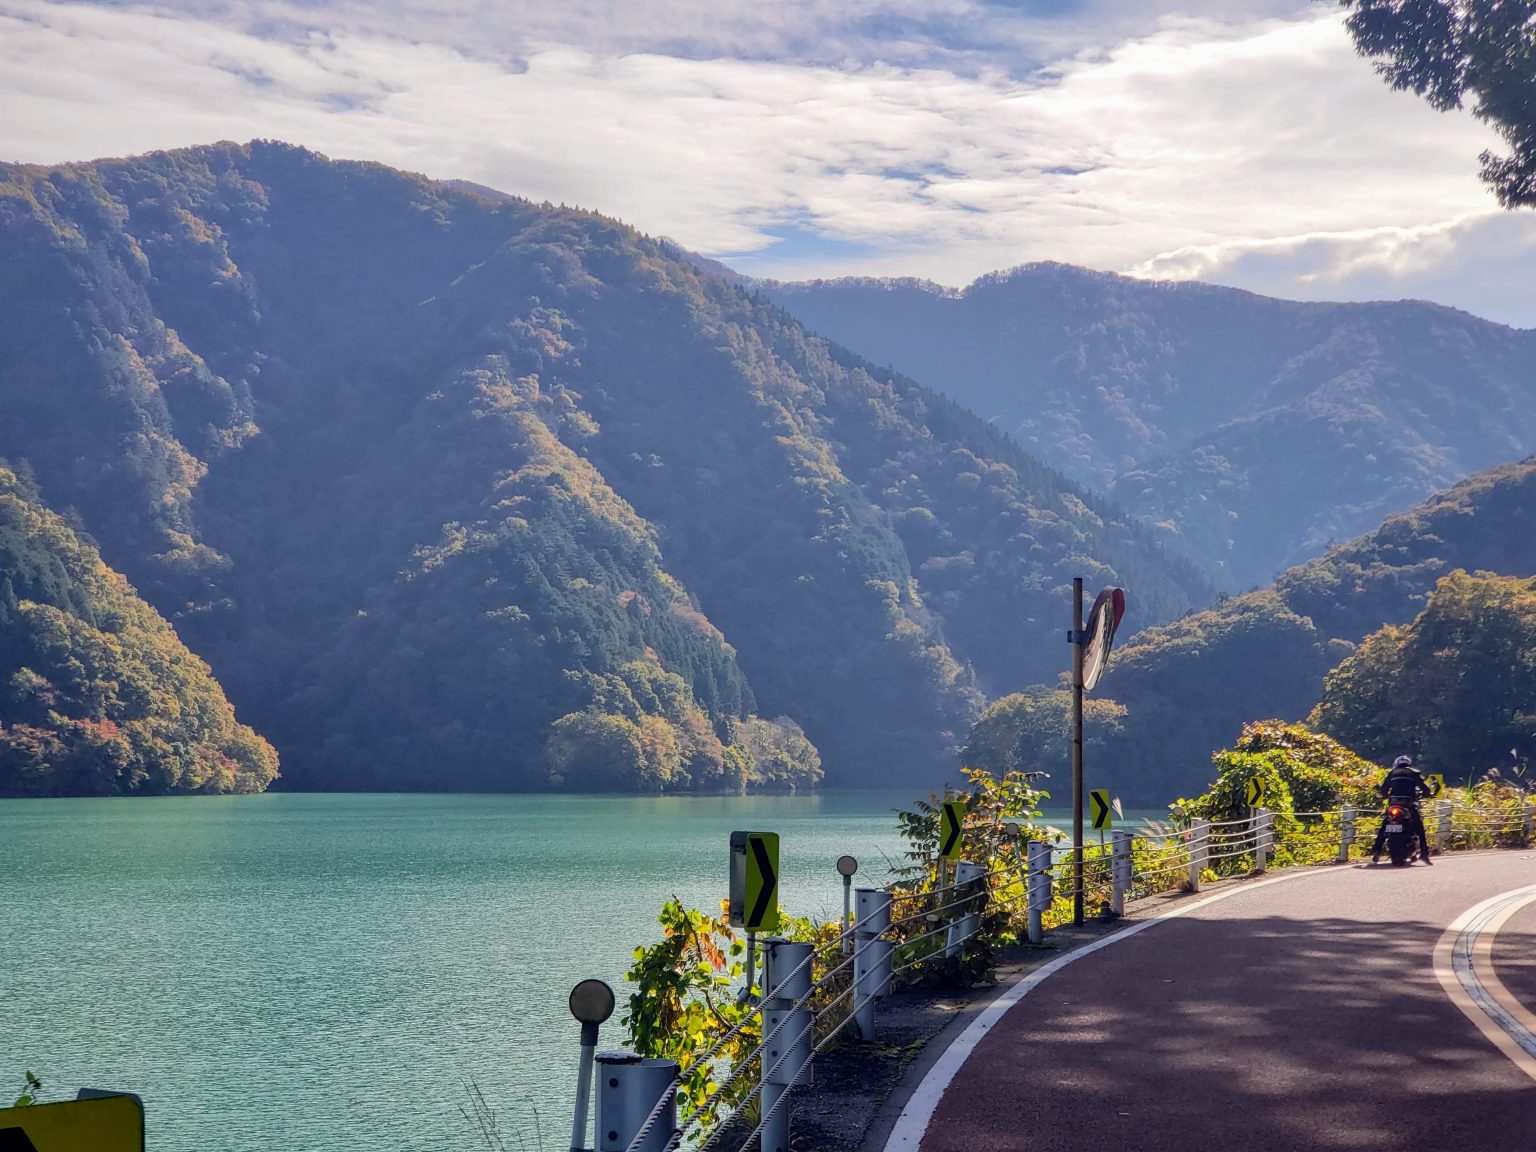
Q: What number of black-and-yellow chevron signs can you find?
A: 6